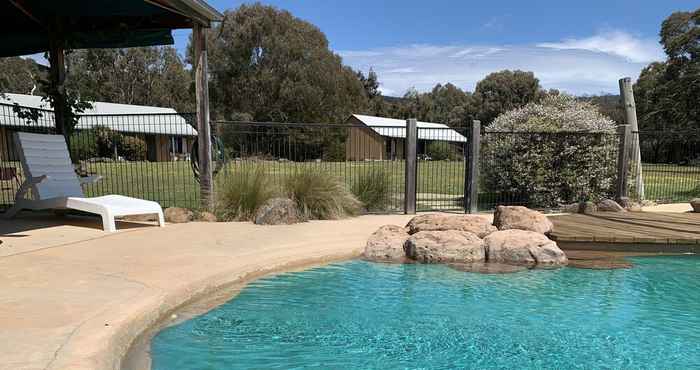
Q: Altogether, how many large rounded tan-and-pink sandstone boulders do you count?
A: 5